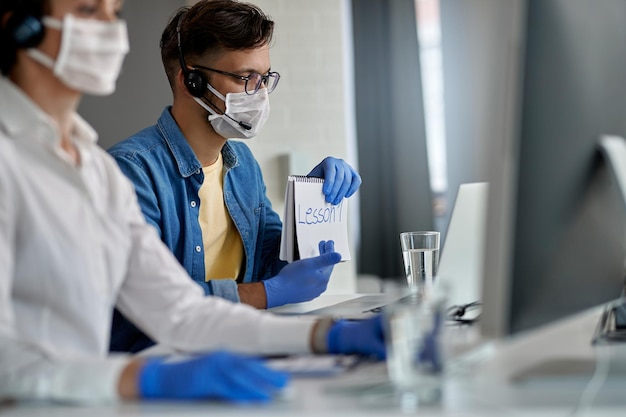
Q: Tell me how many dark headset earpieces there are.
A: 2